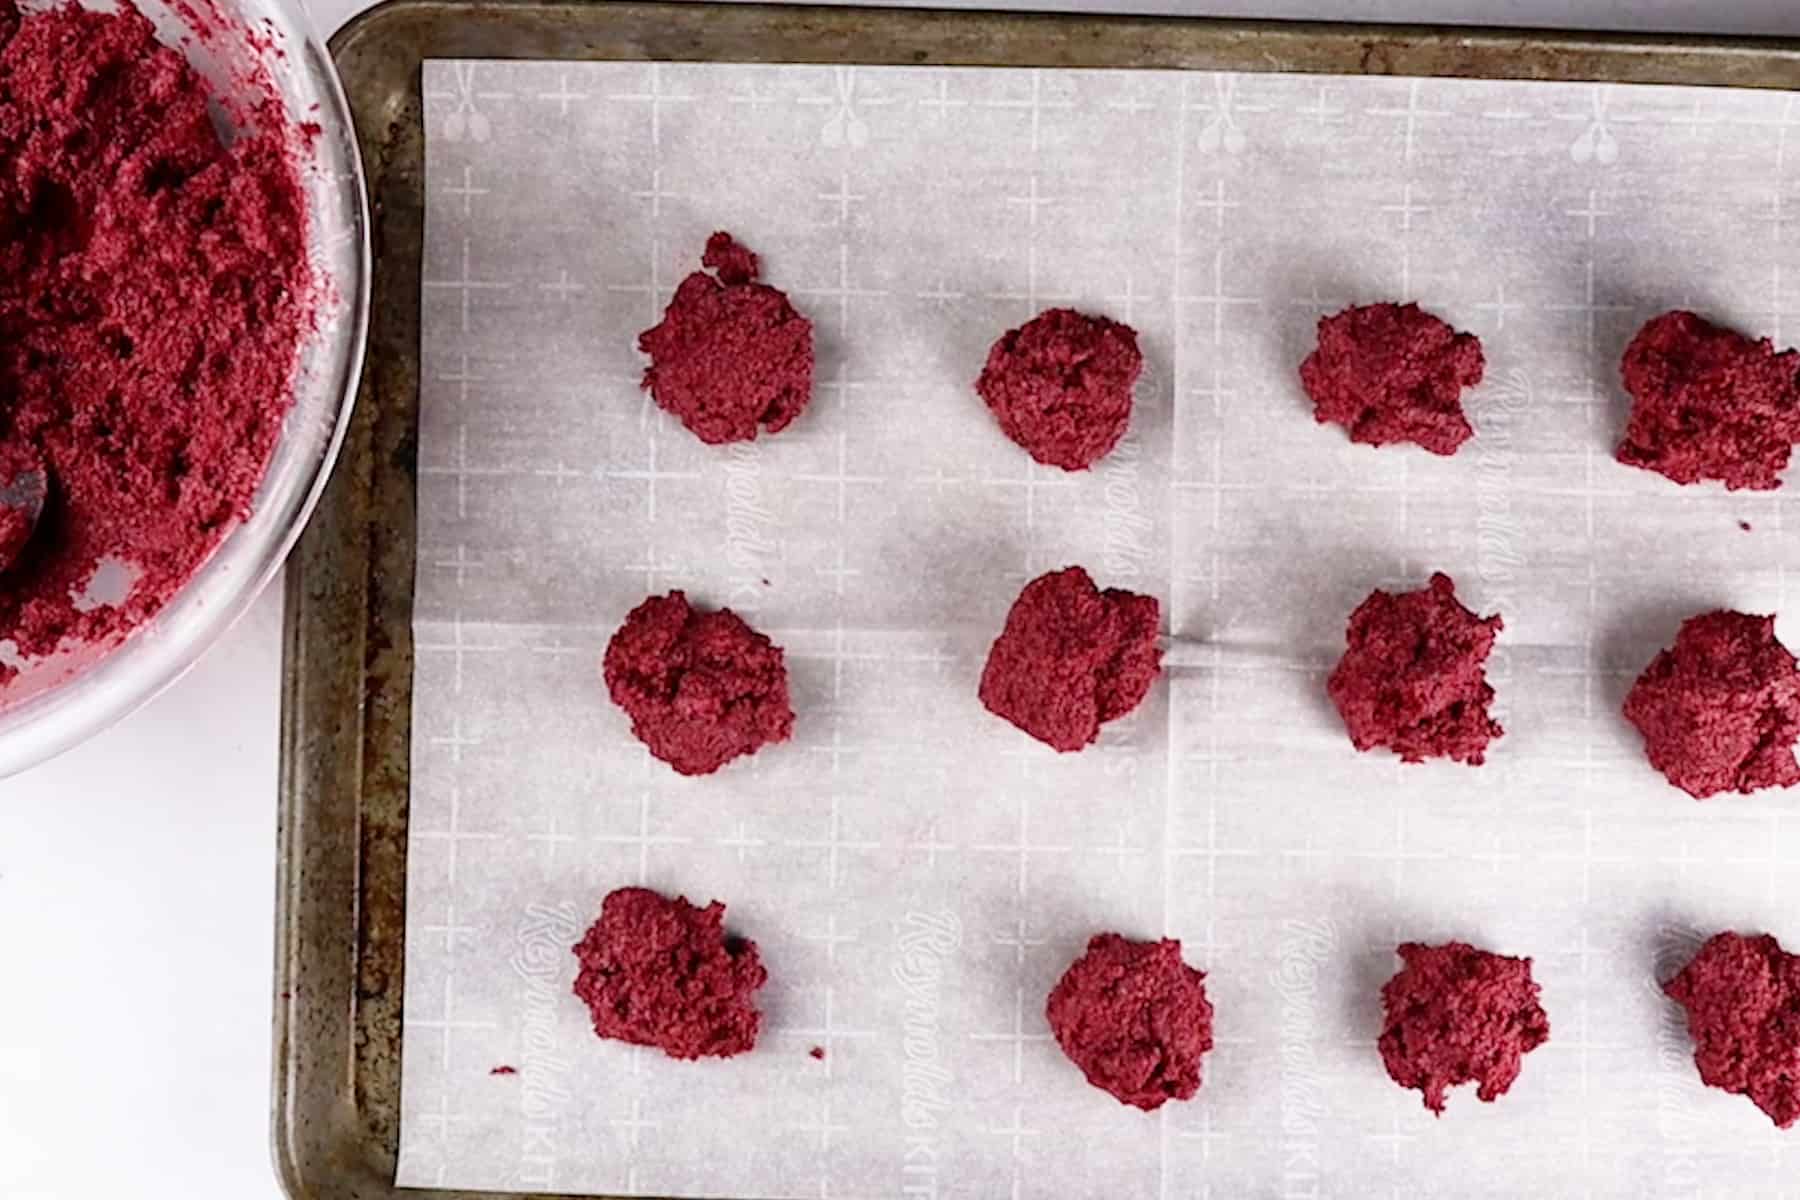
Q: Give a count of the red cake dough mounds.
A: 12